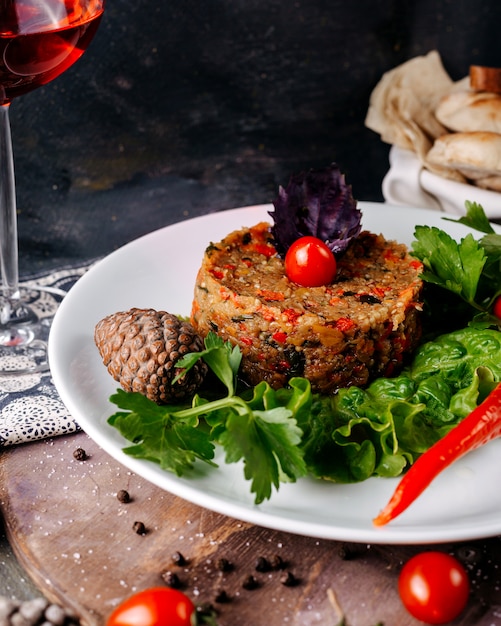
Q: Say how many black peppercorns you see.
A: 12